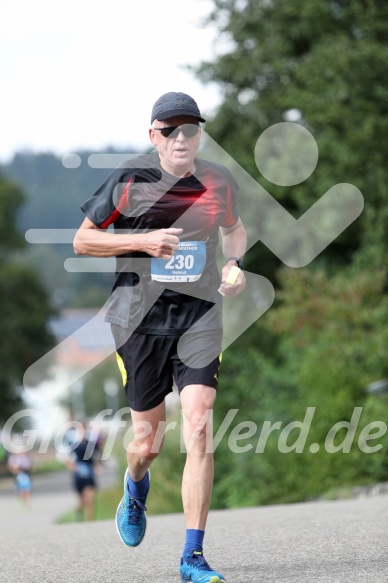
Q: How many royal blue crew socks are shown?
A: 2